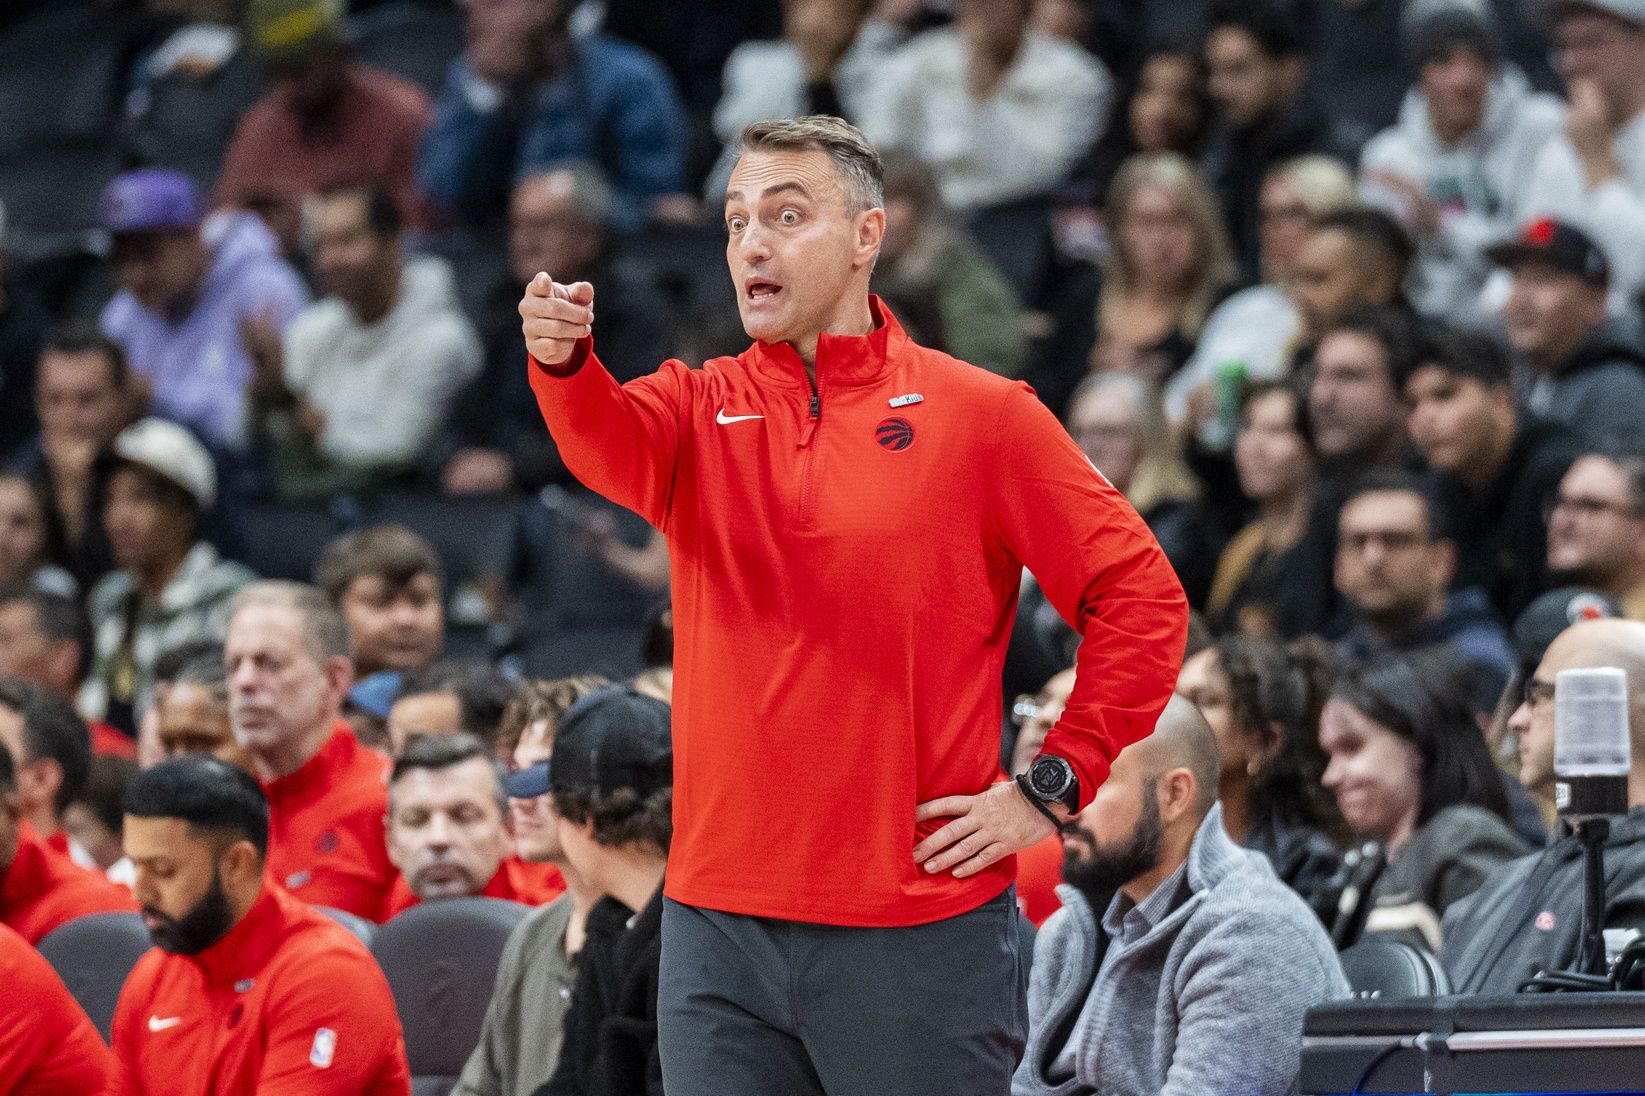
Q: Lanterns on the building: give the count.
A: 0